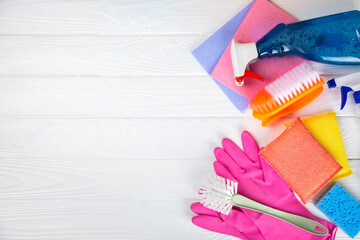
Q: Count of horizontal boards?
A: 6